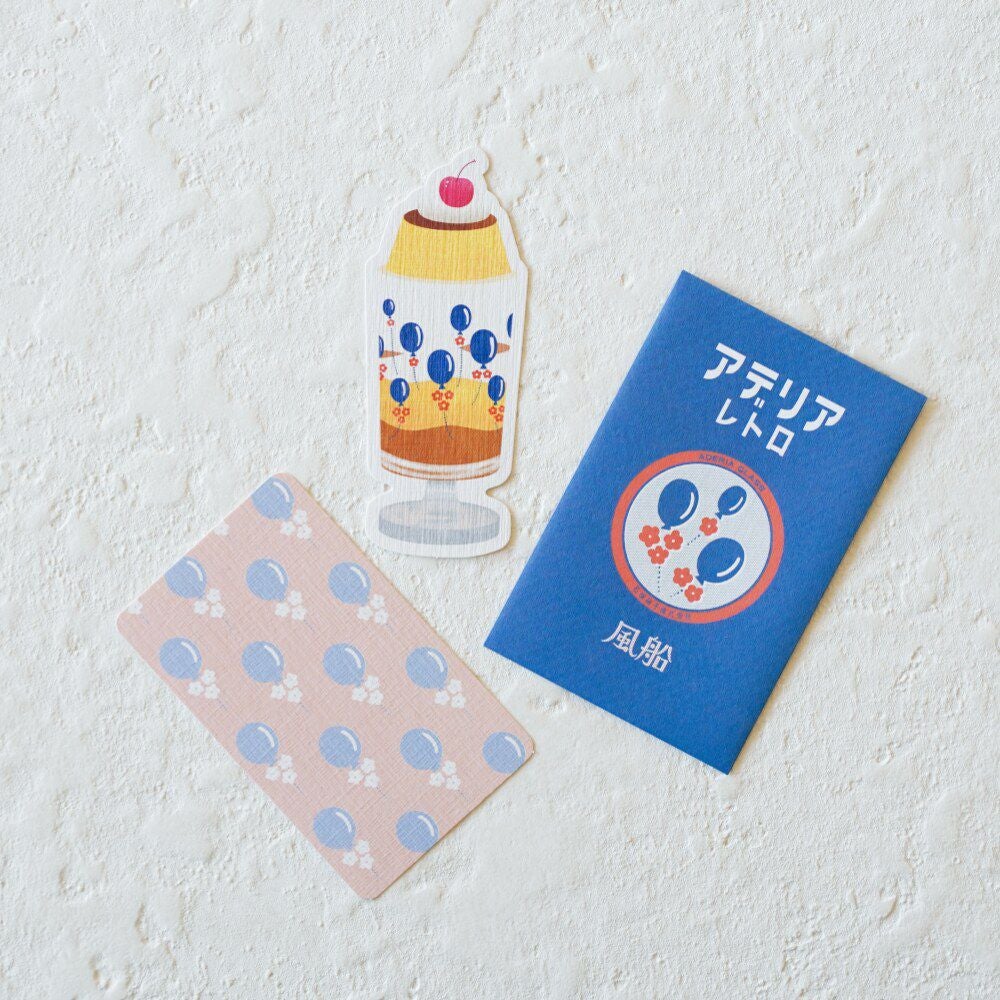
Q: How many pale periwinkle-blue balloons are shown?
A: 14